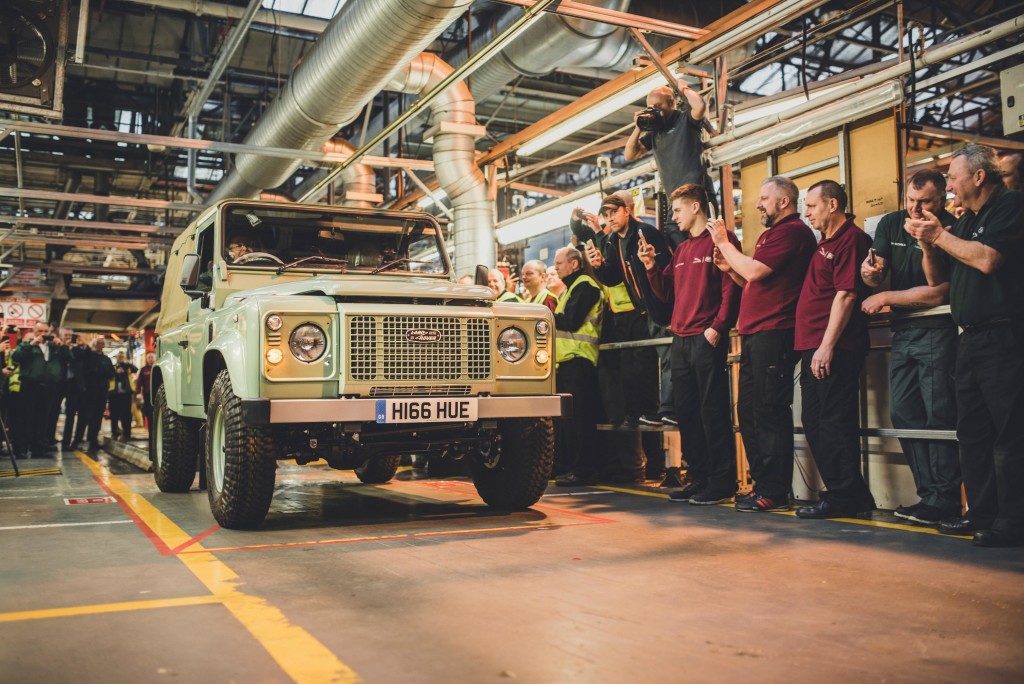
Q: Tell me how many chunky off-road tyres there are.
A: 4